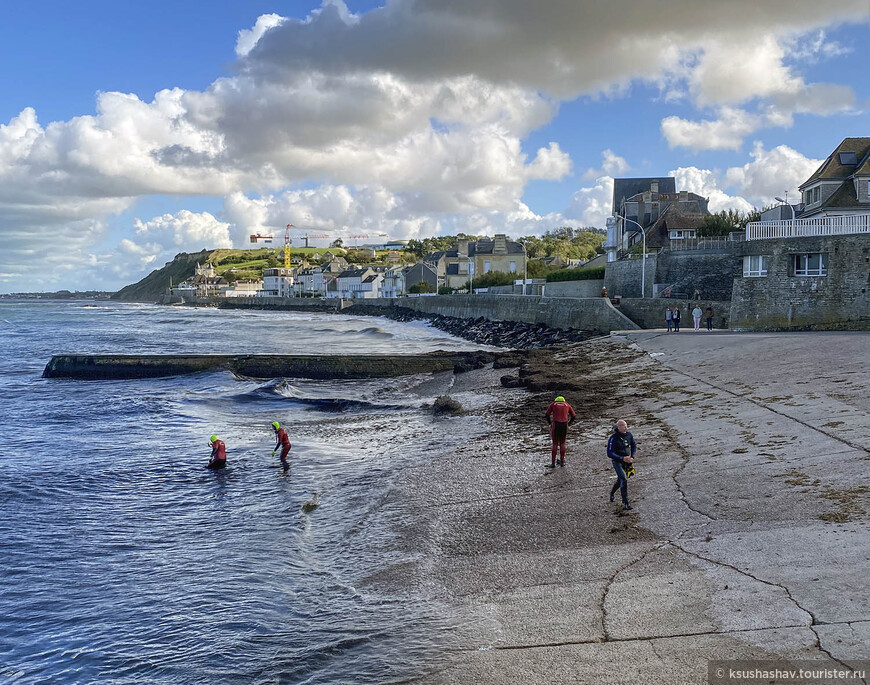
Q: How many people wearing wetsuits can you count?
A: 4